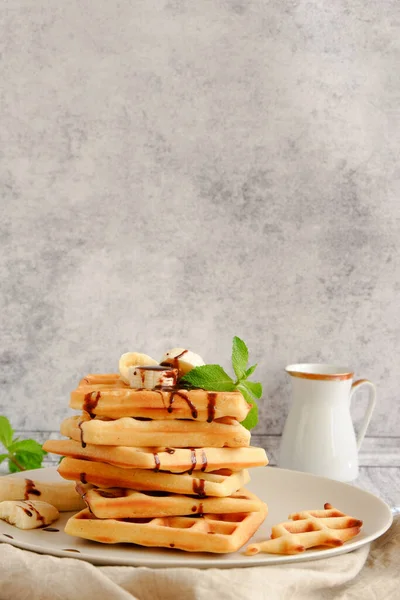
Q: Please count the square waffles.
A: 6